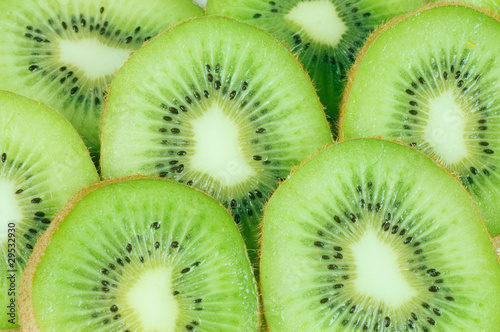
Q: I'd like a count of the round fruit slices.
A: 7